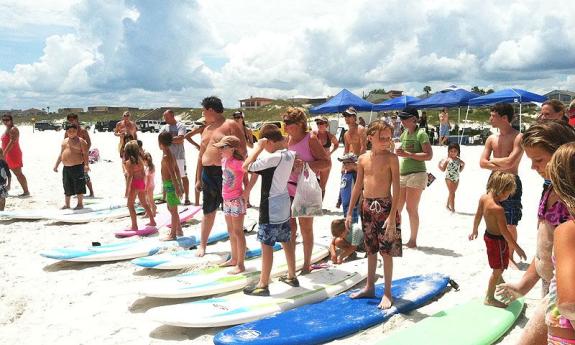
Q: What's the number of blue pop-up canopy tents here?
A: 4